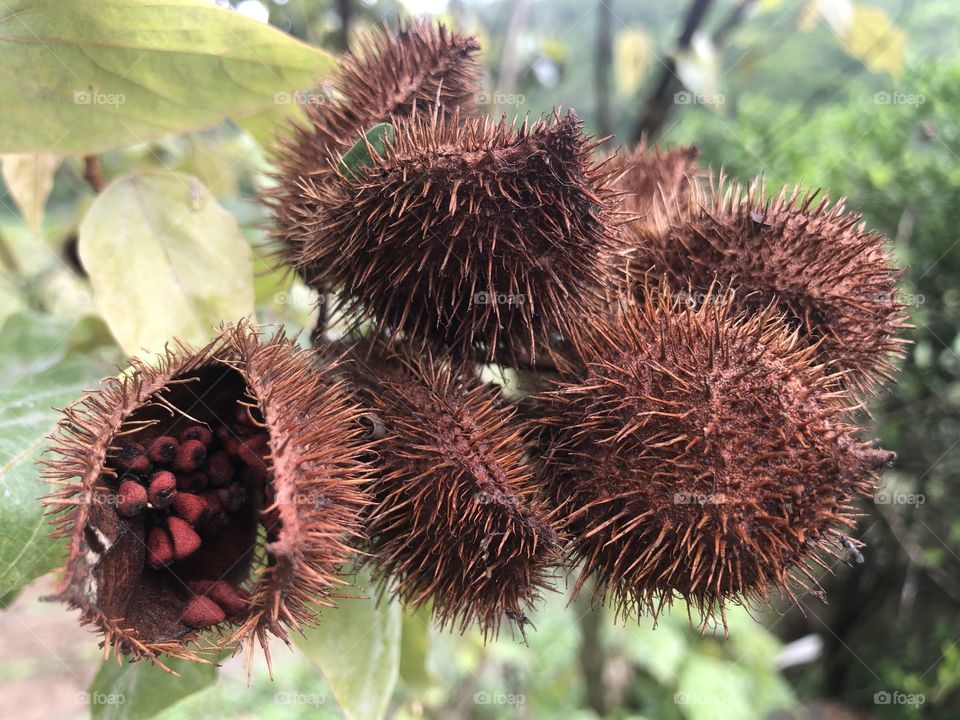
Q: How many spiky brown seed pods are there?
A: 7